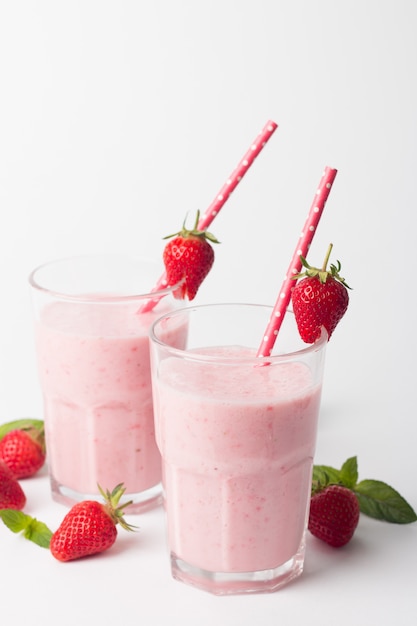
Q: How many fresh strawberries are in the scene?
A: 6